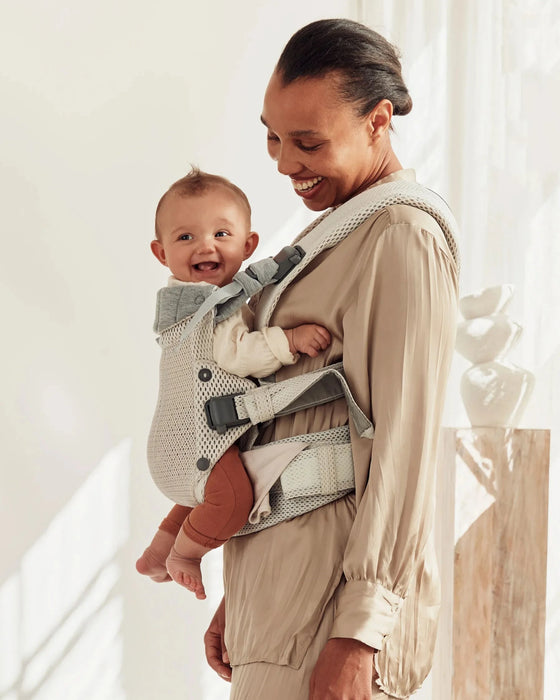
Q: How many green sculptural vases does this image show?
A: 0